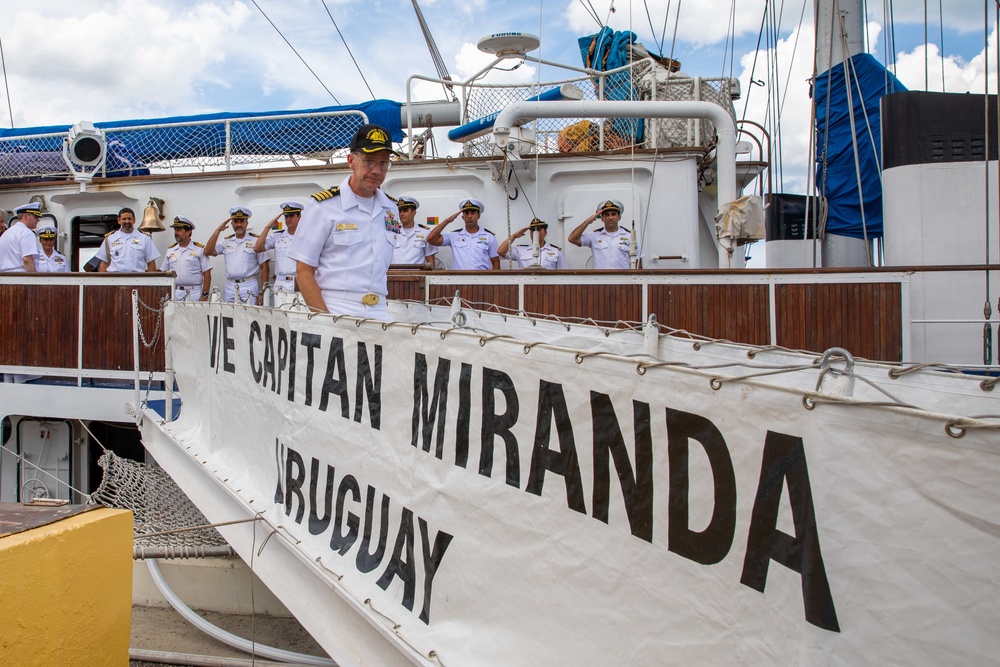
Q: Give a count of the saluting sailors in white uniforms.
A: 5